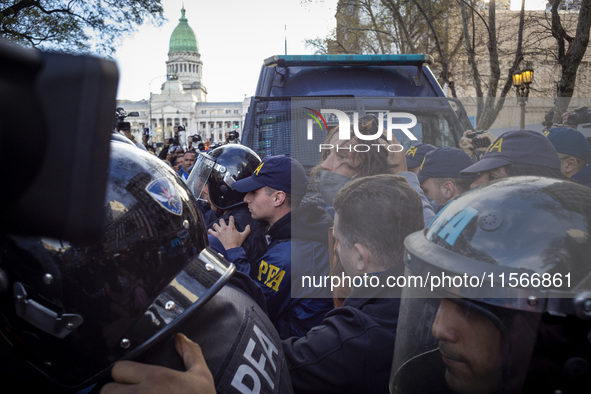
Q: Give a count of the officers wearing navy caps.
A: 5